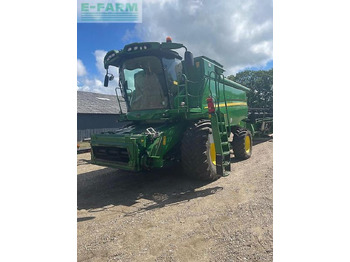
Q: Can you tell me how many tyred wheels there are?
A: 2